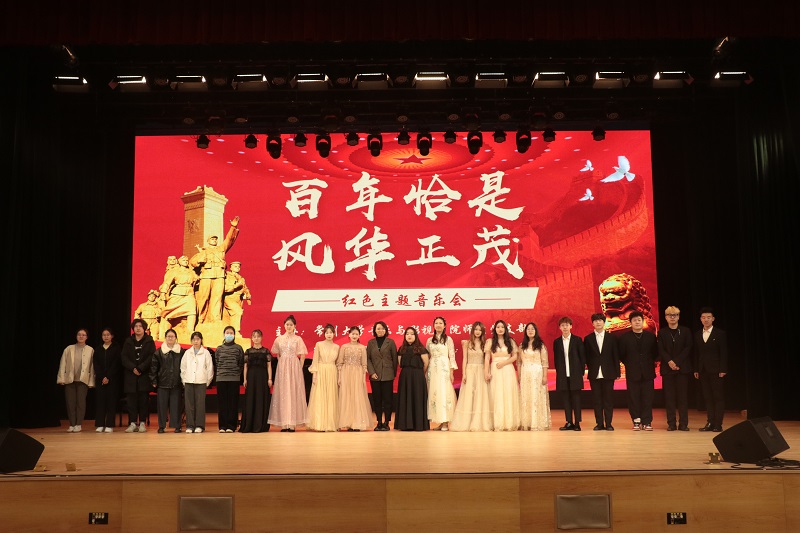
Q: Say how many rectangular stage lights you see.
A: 12